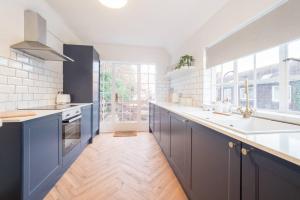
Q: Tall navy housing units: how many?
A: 1